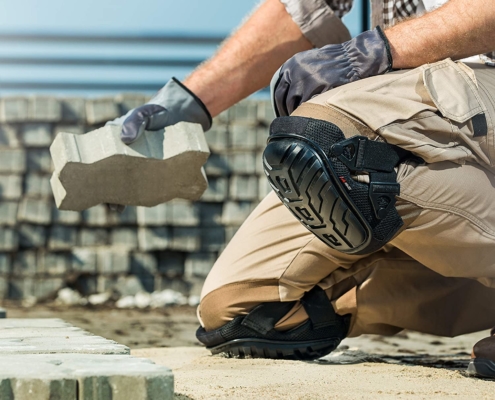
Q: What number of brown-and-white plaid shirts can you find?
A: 1